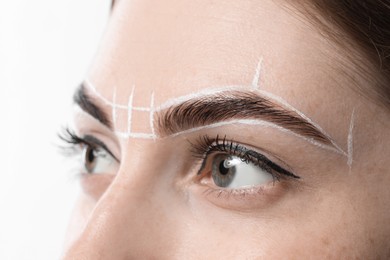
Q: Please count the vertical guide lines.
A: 5